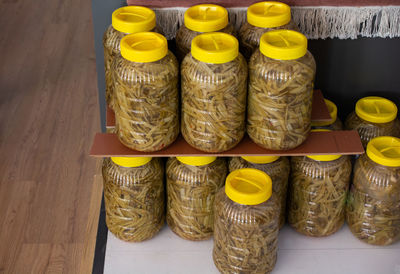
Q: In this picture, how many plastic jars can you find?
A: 14